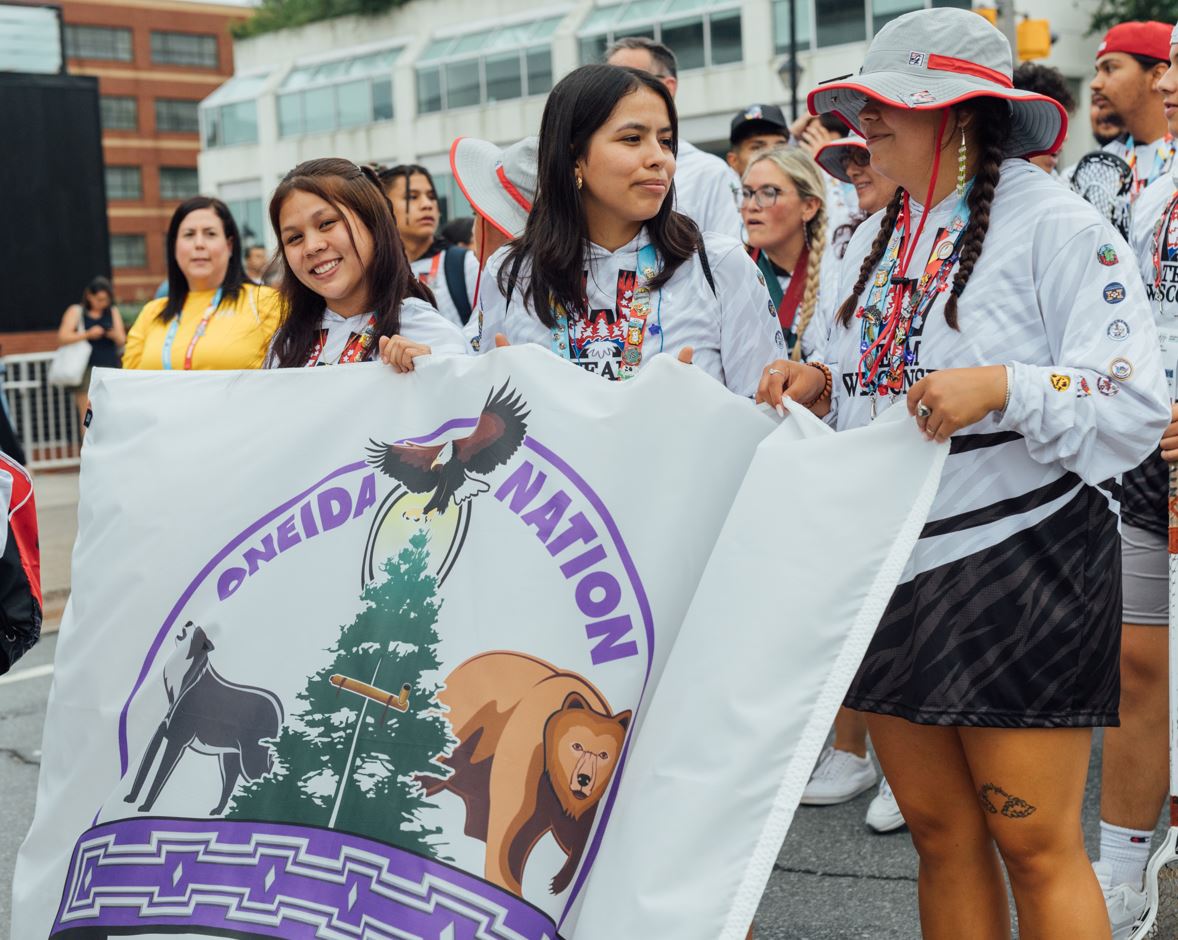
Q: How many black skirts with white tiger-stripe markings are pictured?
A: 1